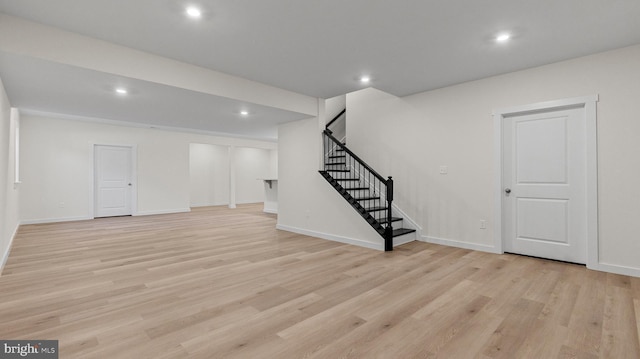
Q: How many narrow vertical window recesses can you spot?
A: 1